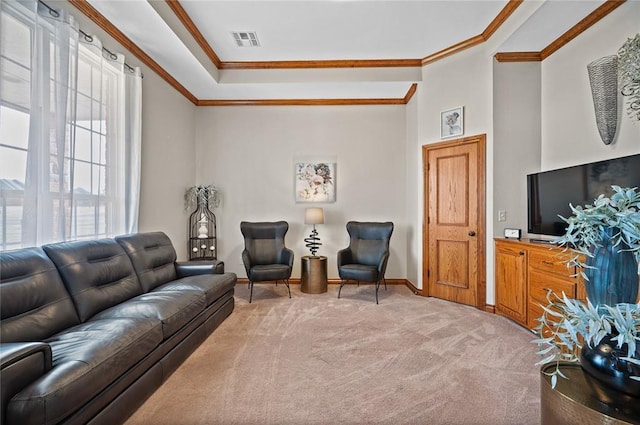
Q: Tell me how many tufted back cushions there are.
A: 3